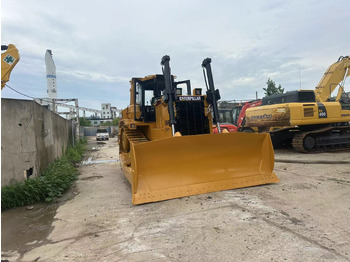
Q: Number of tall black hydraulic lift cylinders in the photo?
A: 2